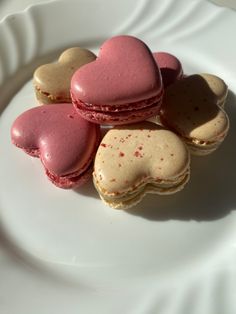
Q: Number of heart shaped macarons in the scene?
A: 6